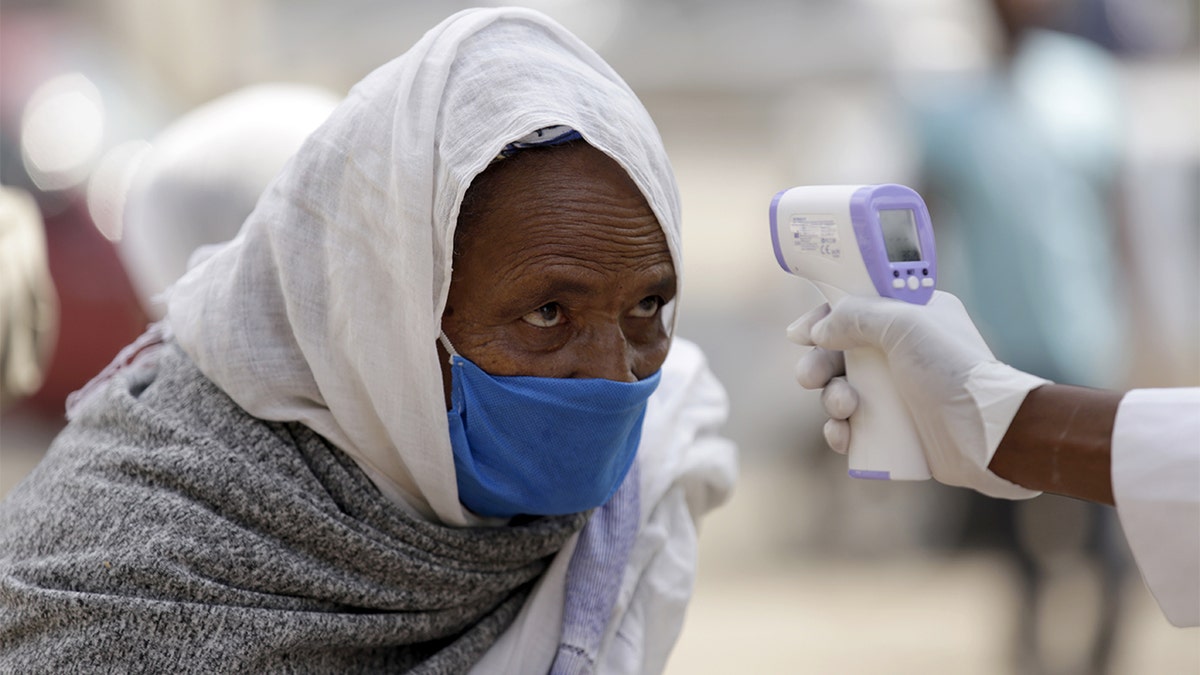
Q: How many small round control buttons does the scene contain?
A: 3